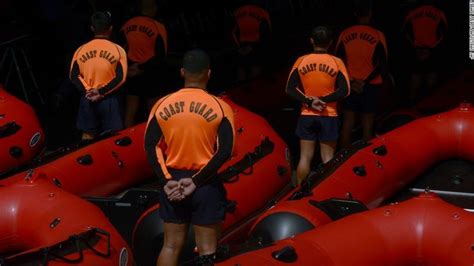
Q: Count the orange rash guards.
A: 7